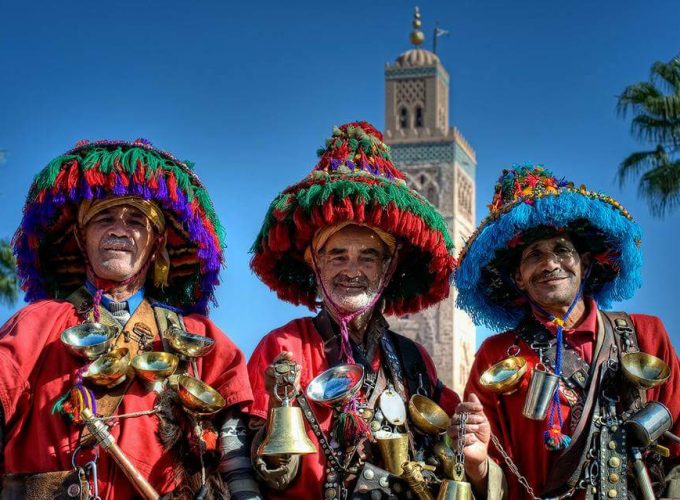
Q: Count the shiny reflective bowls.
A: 9